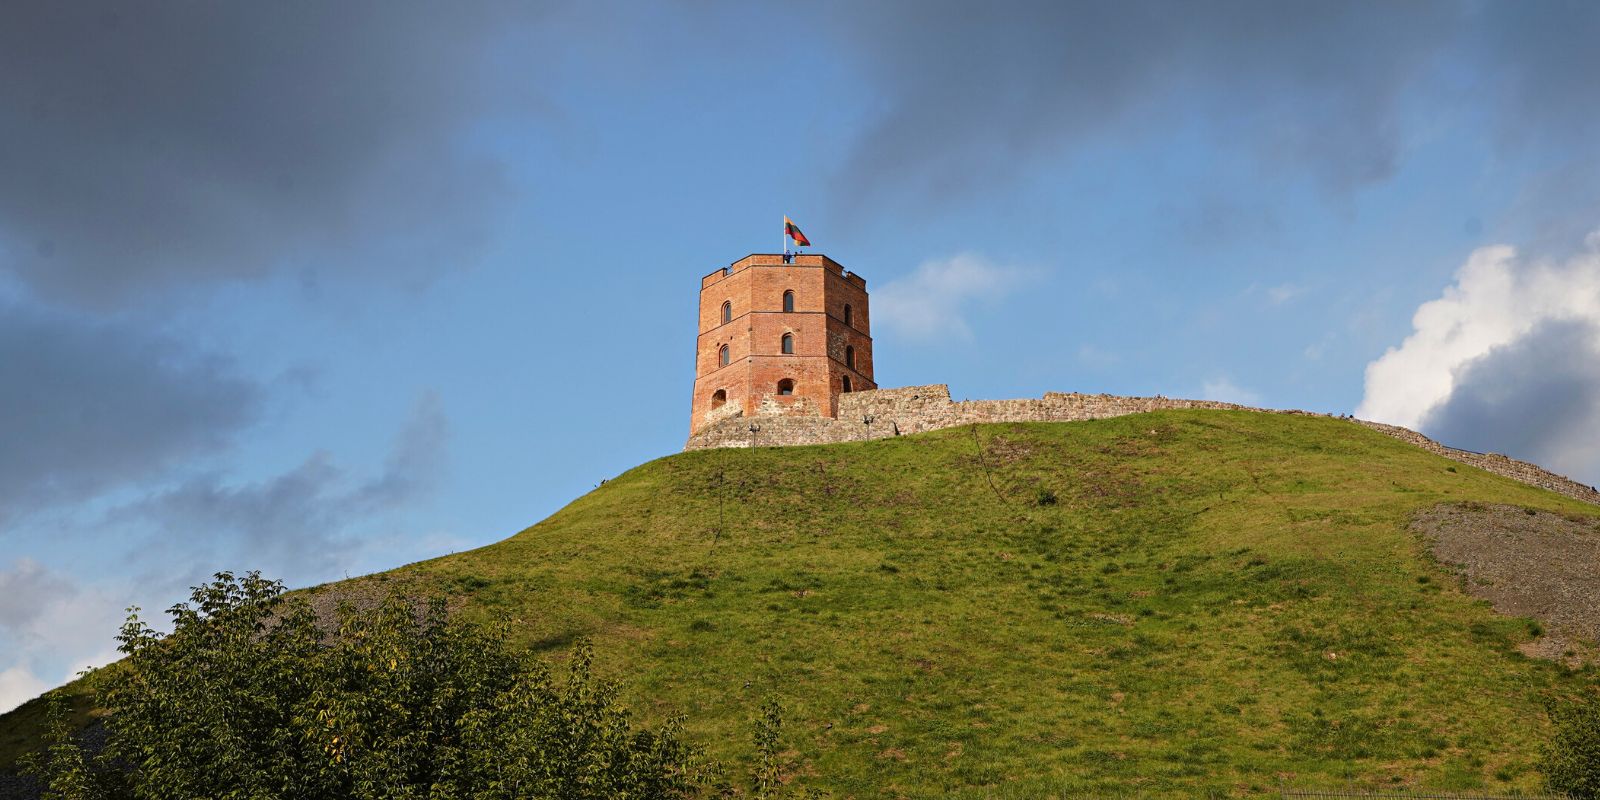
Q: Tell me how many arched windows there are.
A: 9